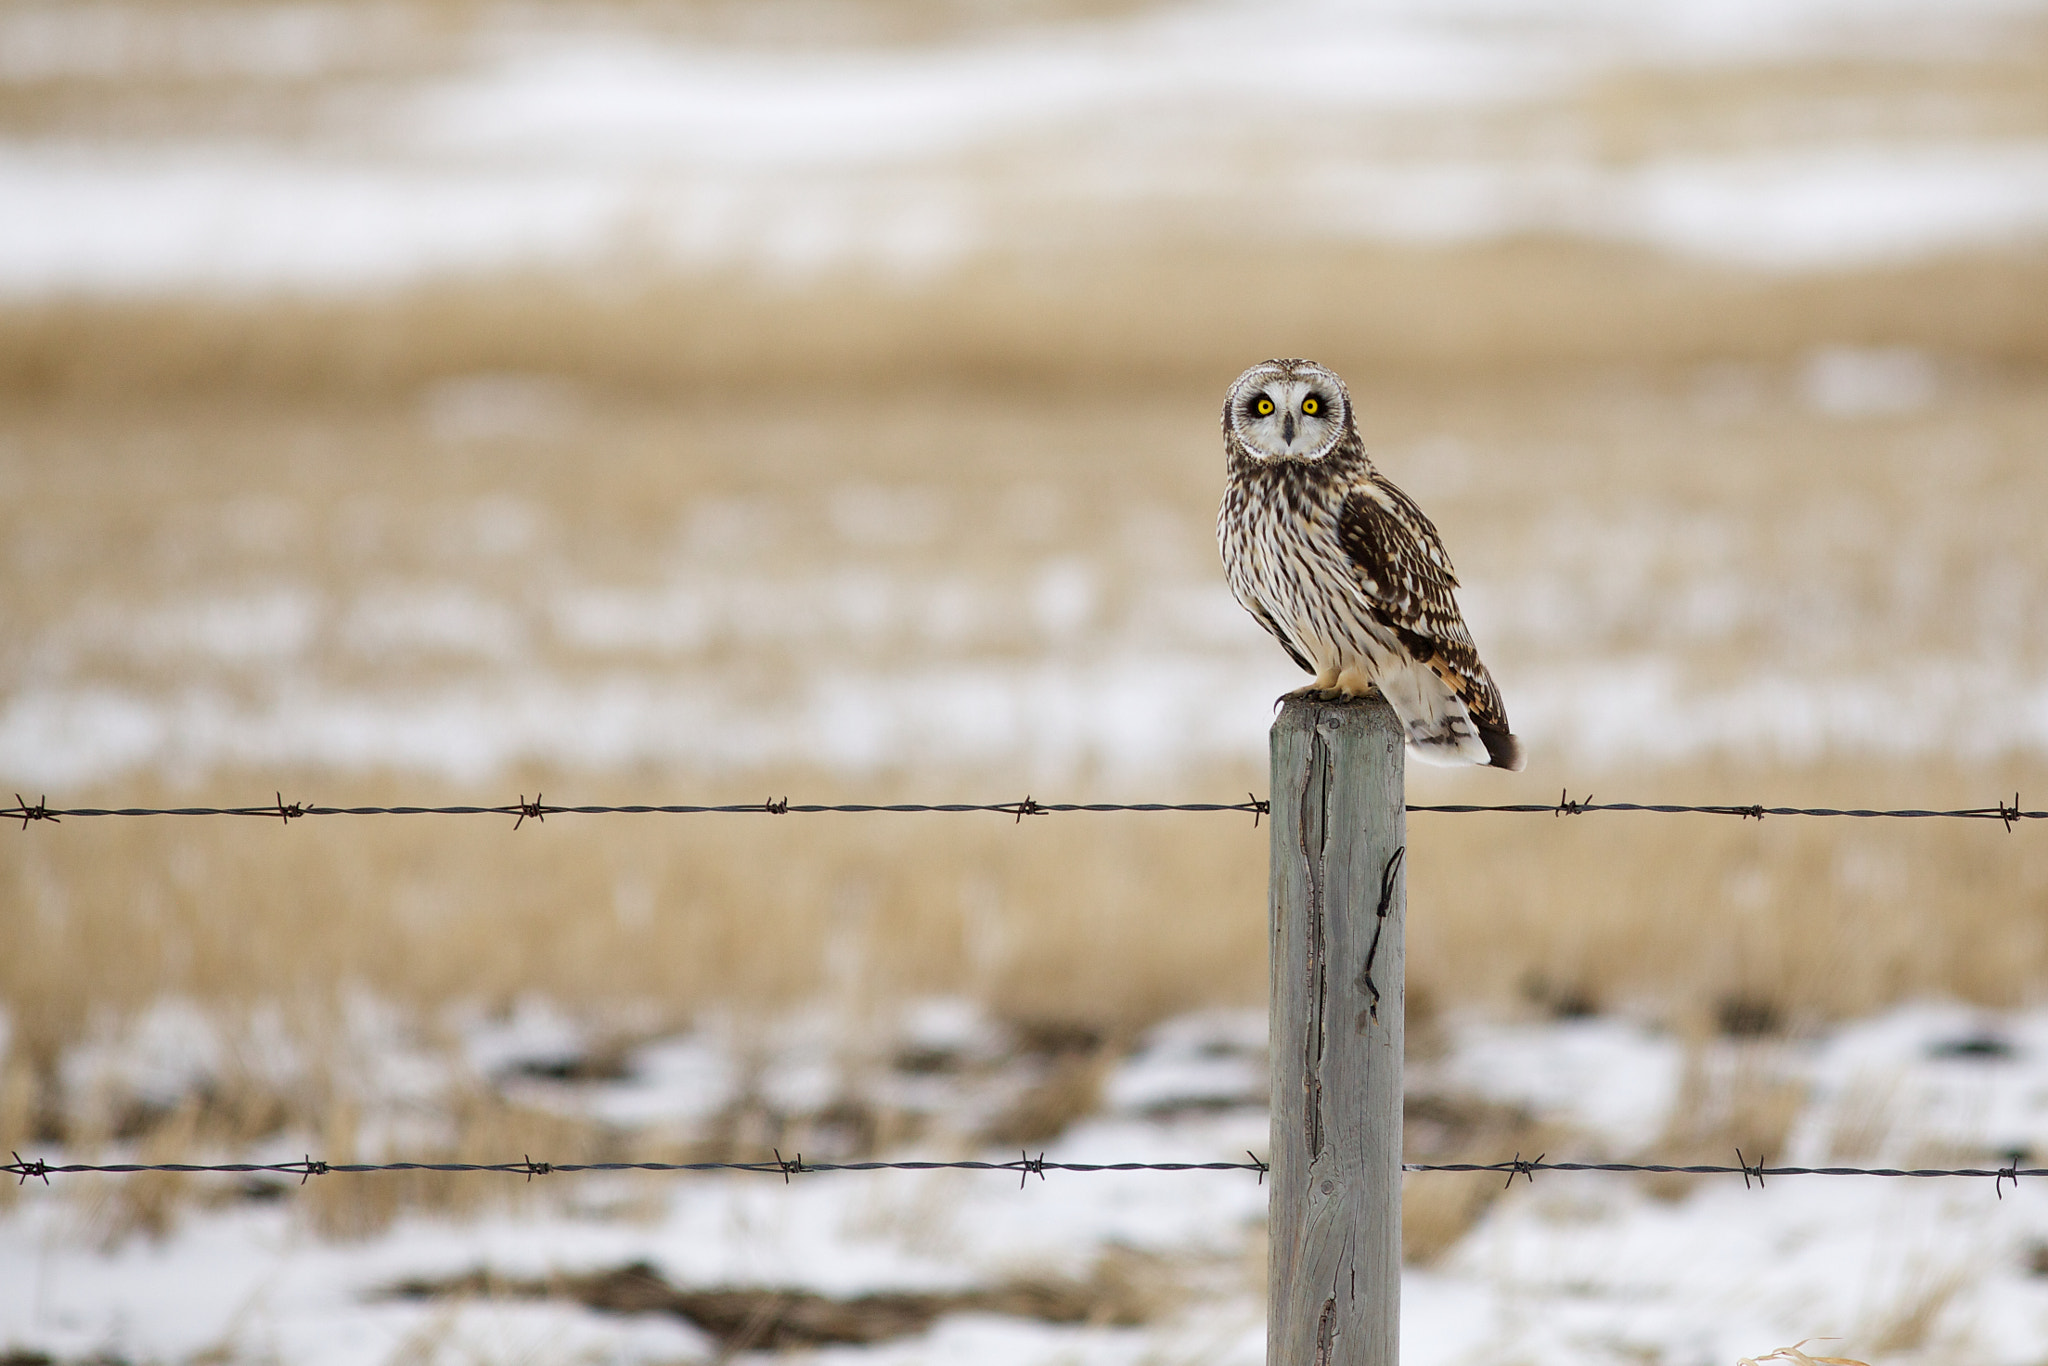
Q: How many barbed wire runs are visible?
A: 2